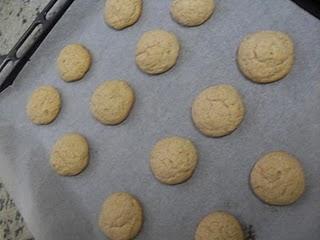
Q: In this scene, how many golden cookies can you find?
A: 13